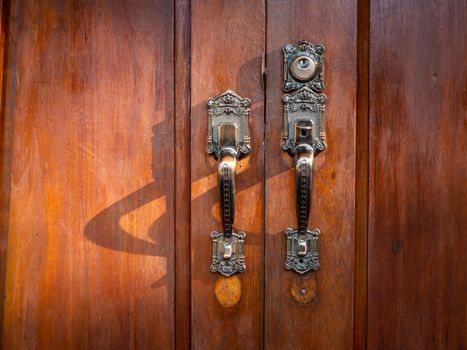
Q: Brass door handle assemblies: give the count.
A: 2